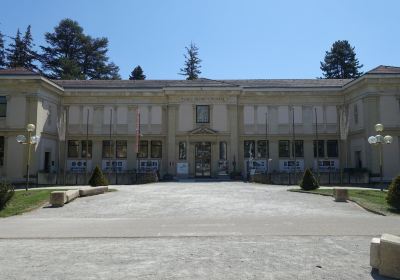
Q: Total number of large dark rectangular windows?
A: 12